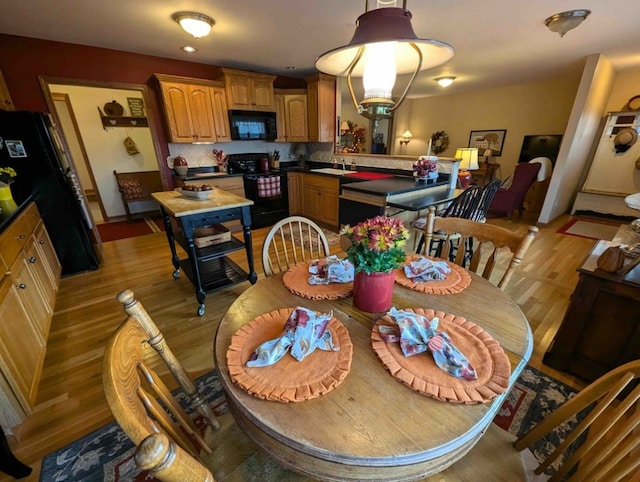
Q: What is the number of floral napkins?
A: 4